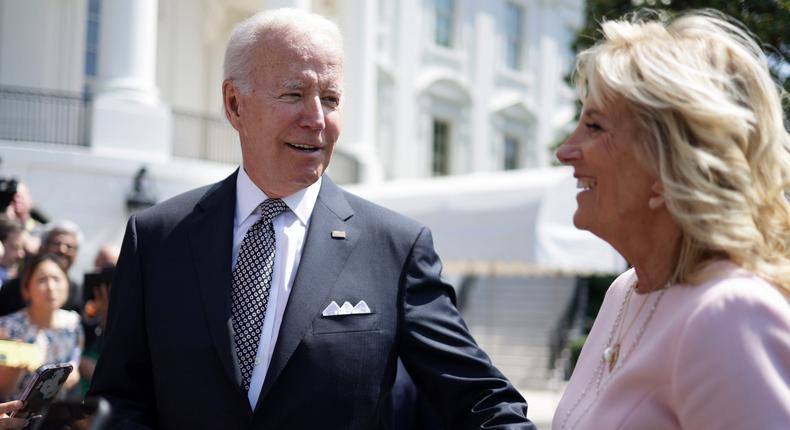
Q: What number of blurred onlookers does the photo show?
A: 5